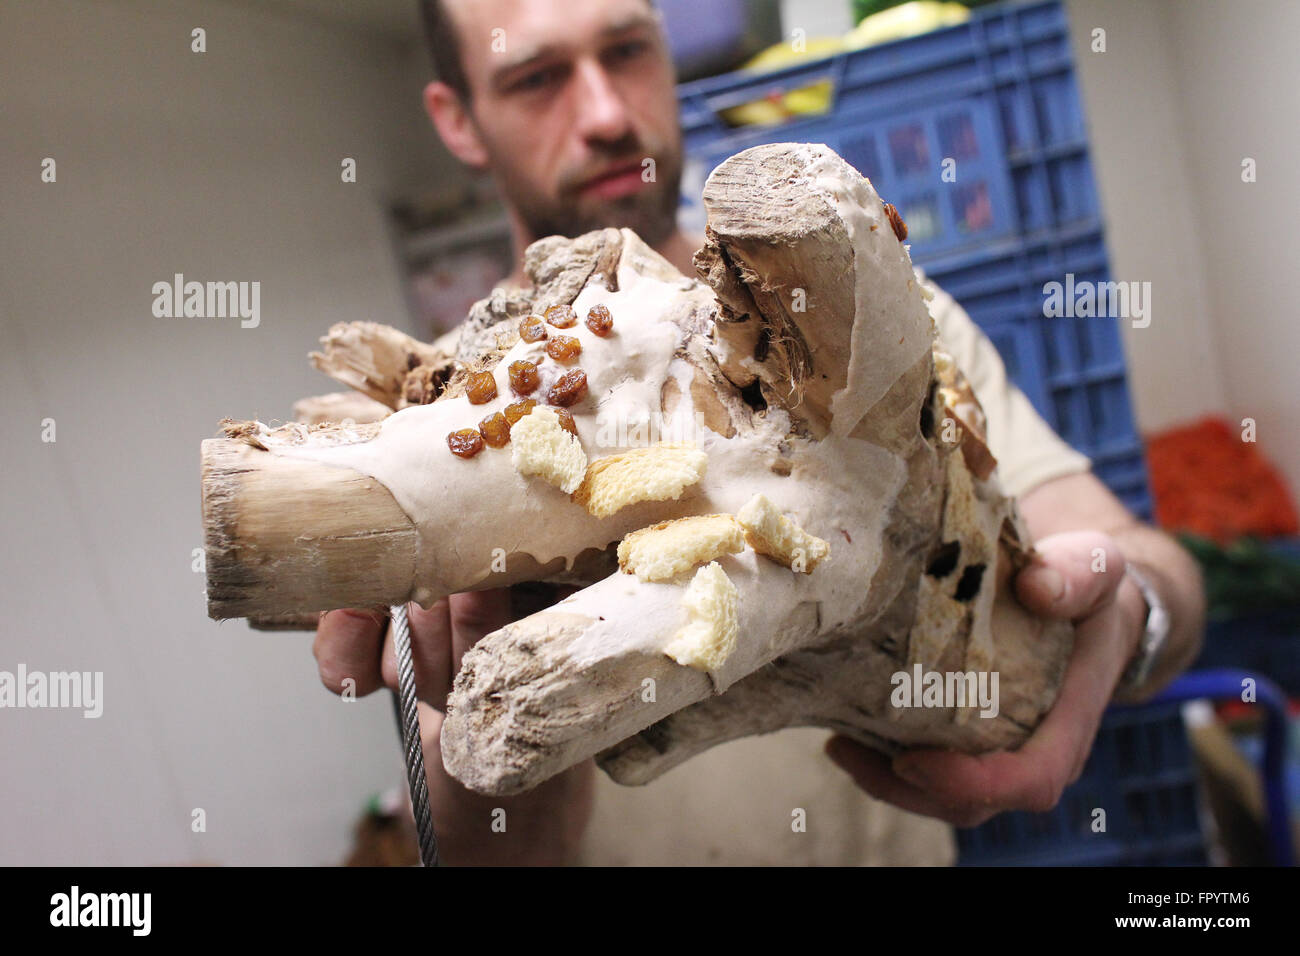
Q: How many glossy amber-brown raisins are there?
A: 12